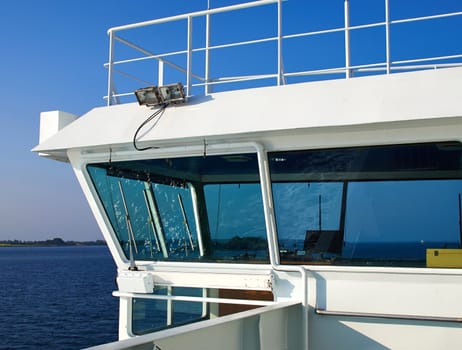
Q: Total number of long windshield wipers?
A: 3